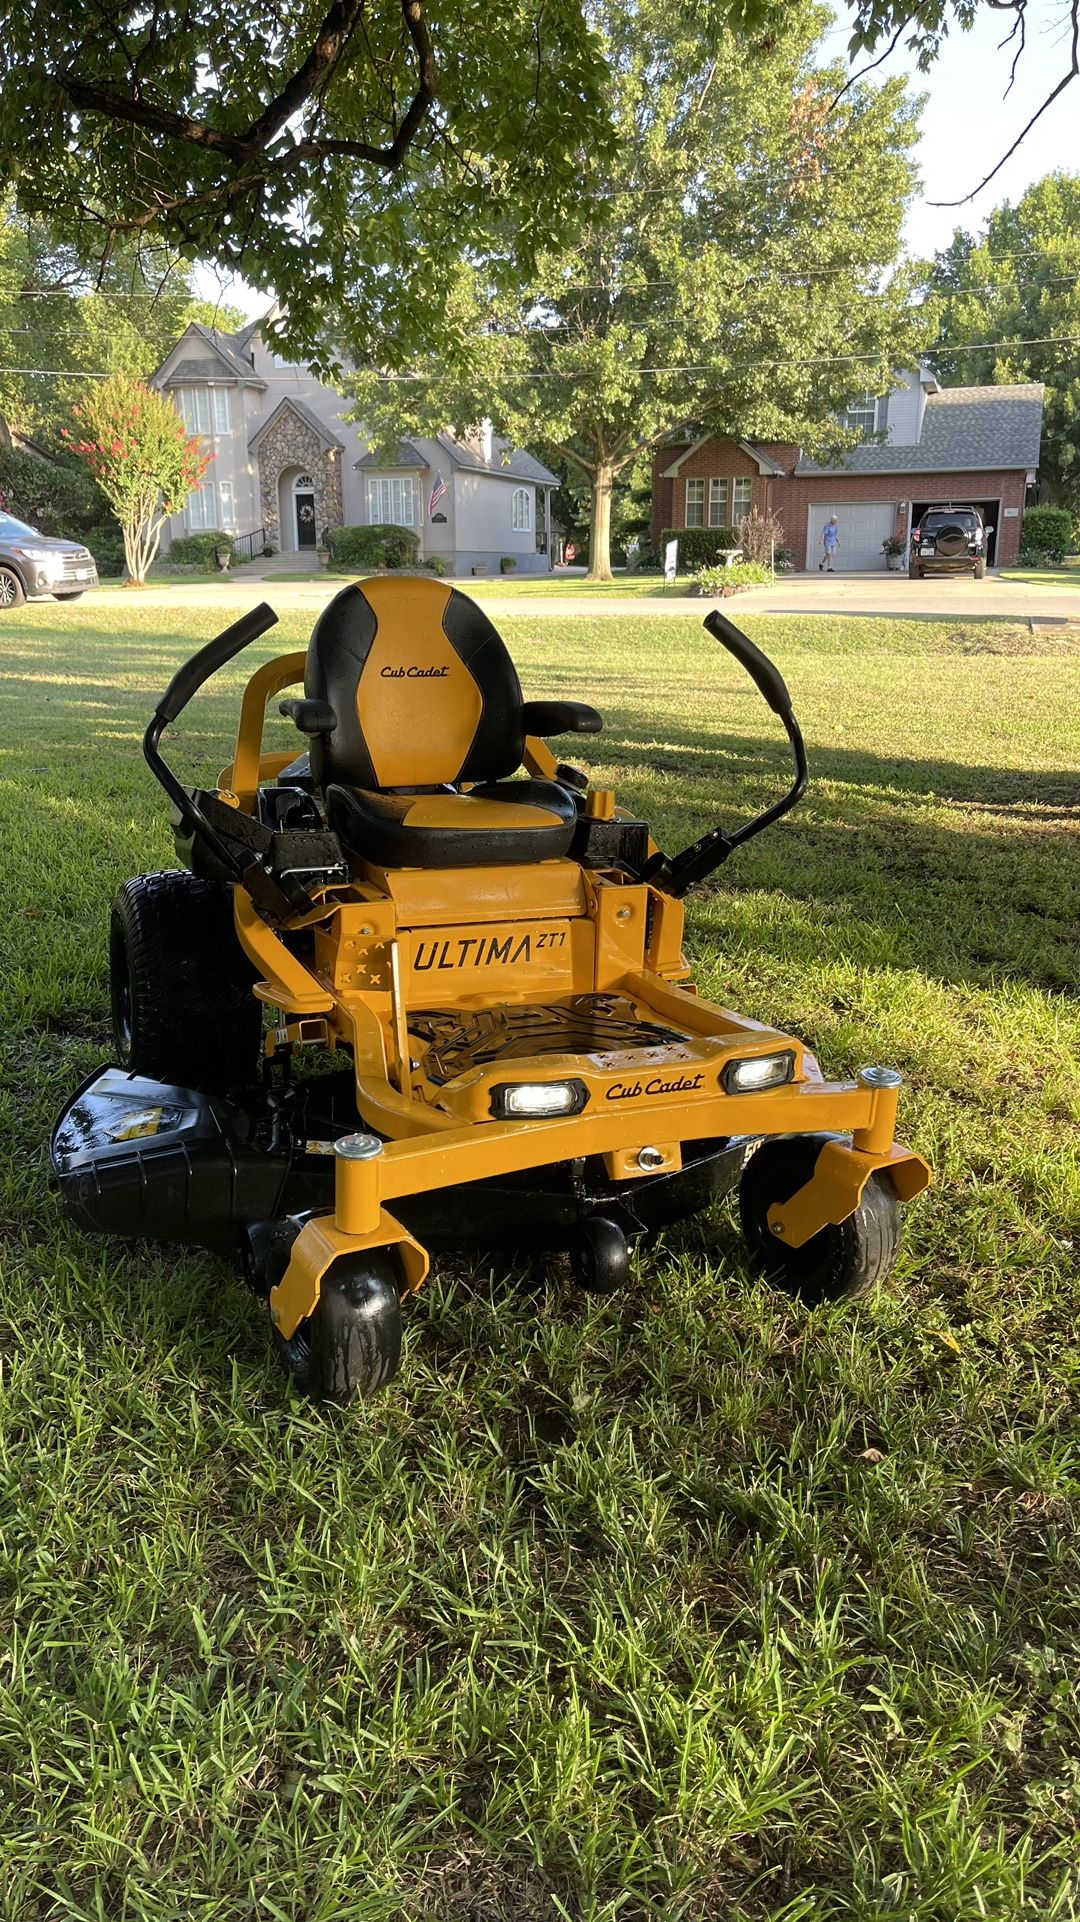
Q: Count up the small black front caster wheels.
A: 2